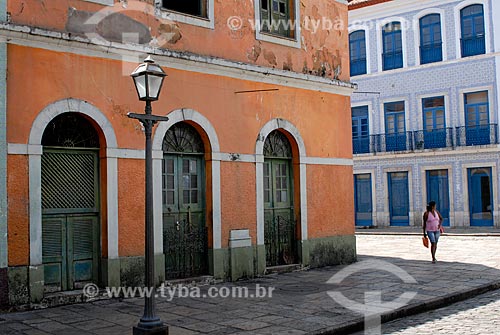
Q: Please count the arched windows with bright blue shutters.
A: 4